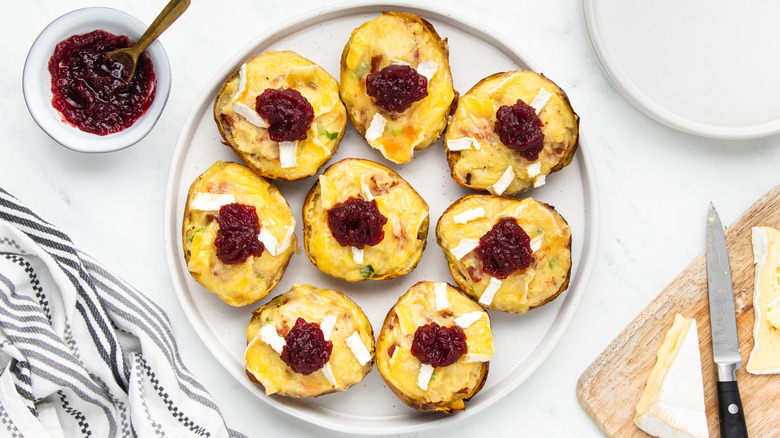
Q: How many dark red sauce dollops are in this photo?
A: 8